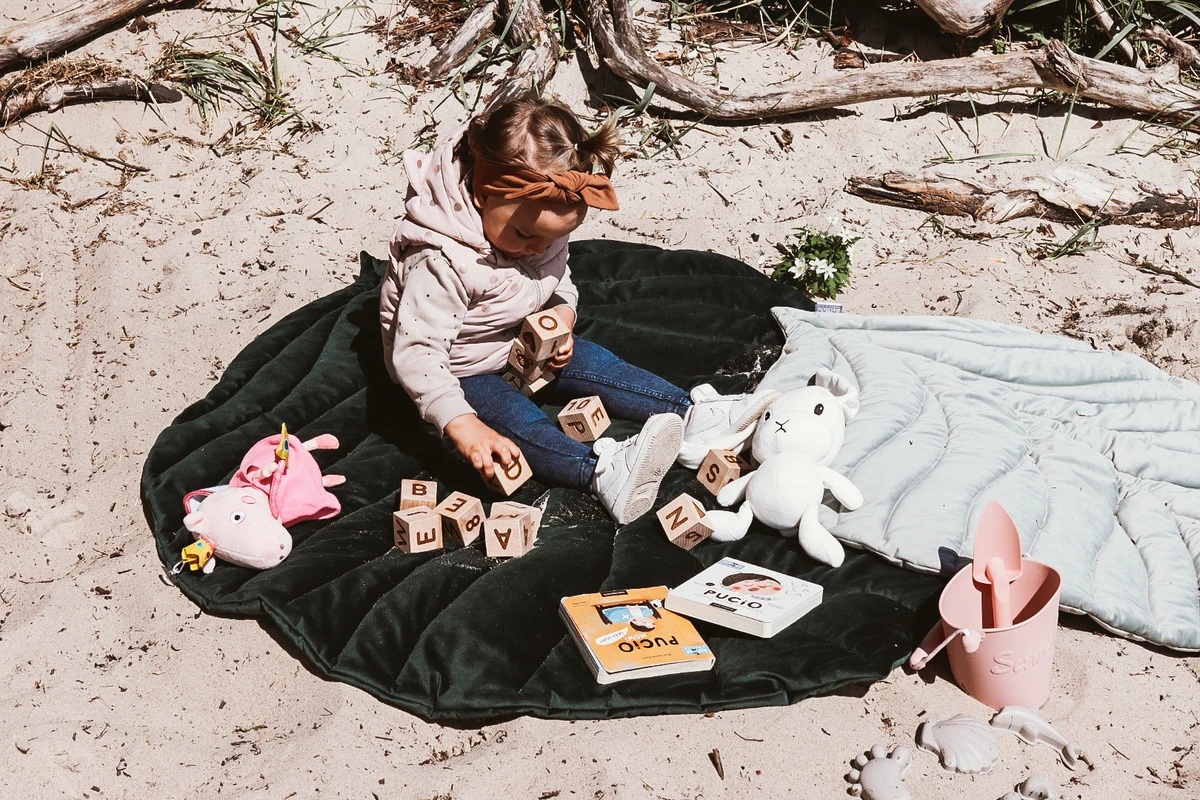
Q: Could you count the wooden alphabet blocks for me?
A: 12